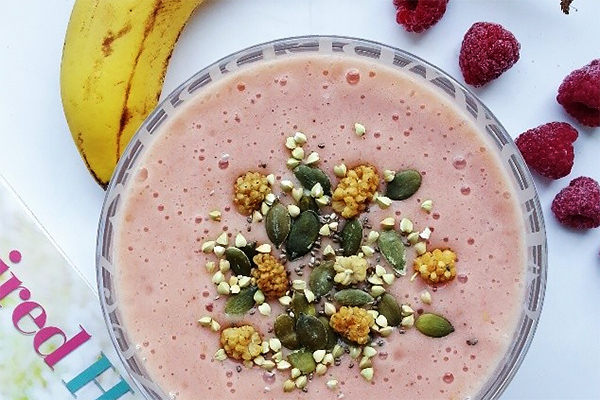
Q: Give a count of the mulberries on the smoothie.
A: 7